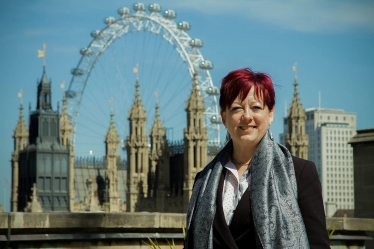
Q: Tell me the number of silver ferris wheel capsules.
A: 14